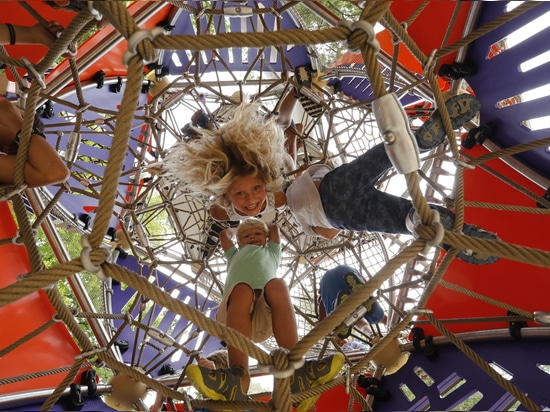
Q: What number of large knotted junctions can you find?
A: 5